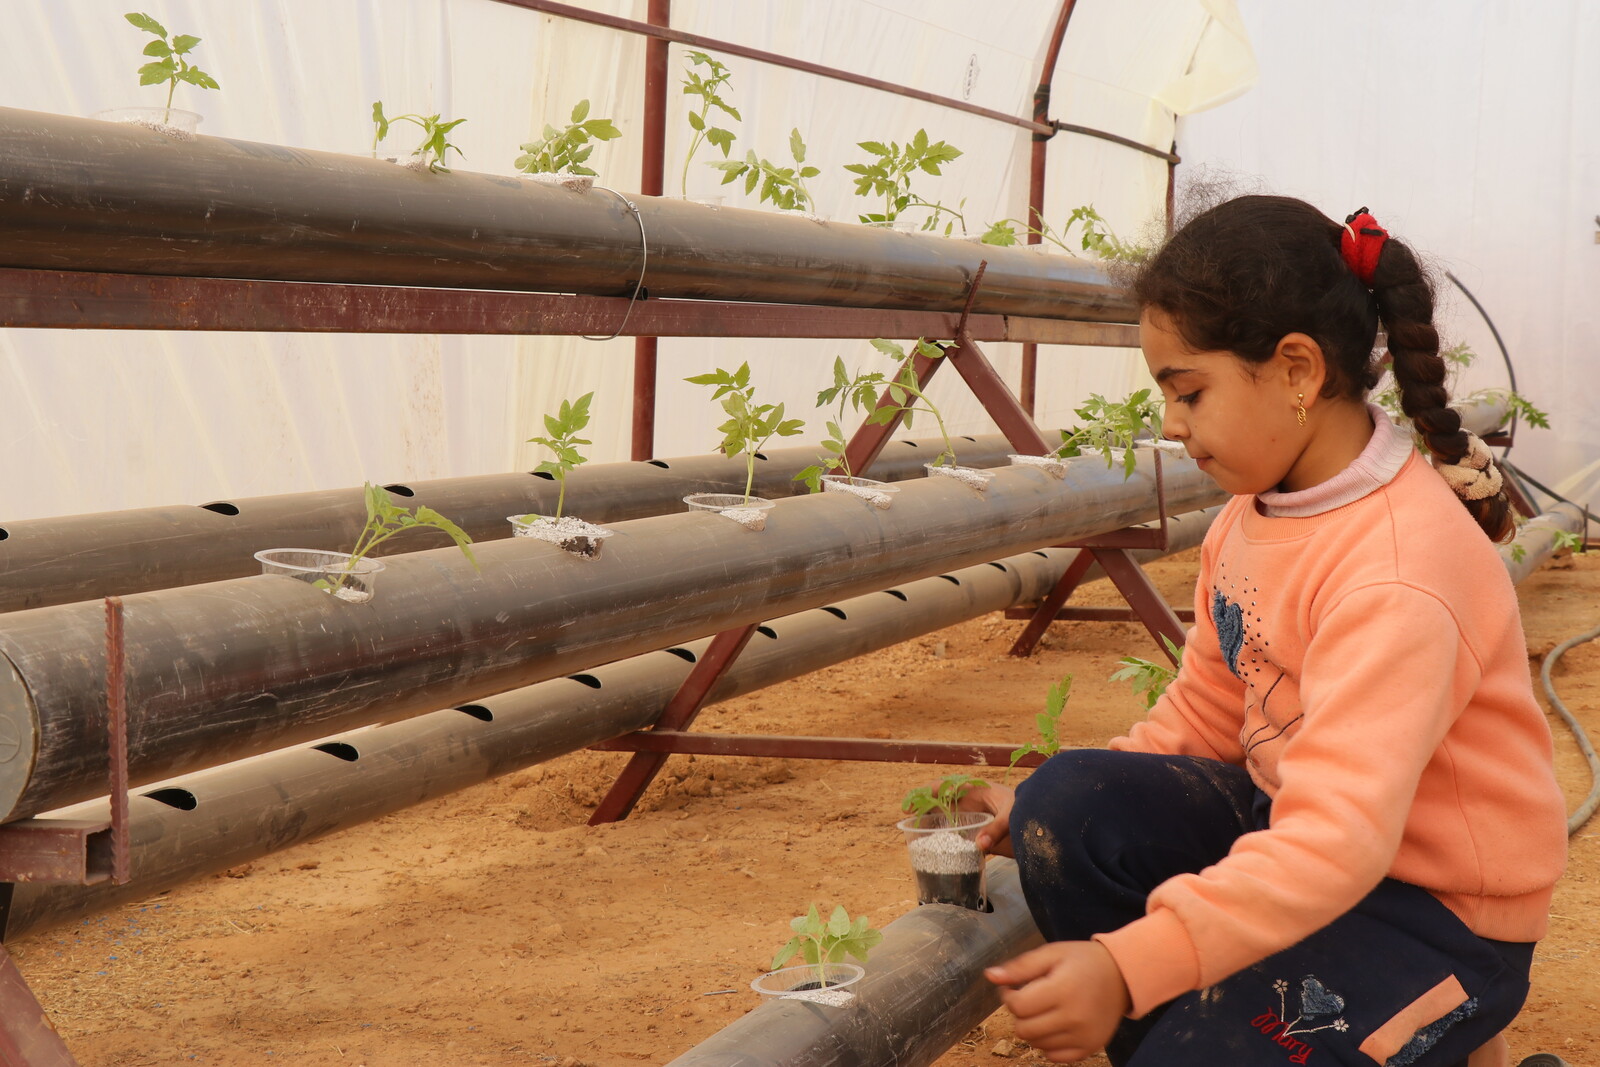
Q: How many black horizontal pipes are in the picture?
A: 5